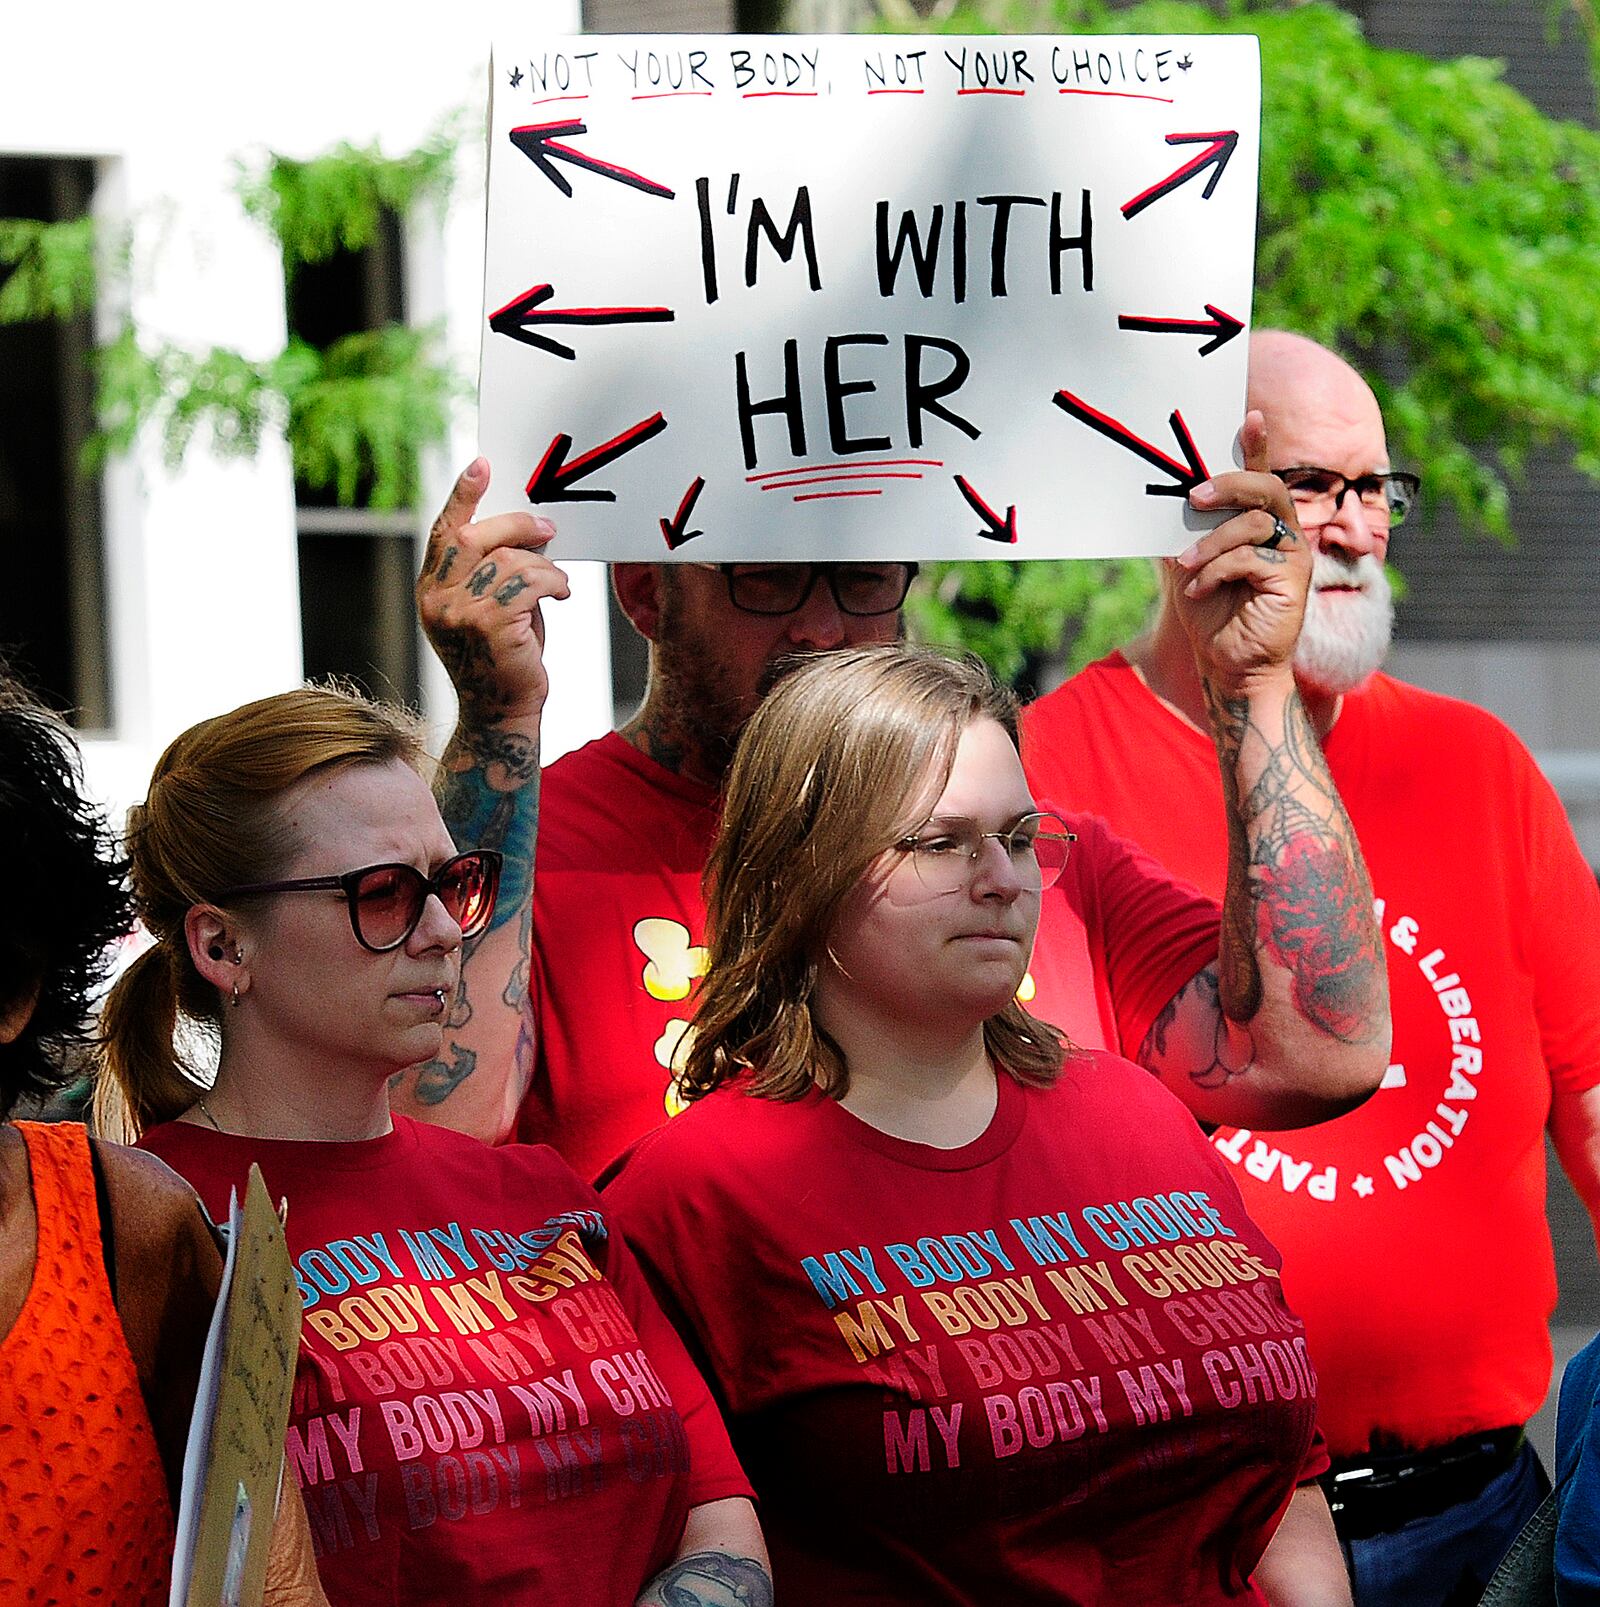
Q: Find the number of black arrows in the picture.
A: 8